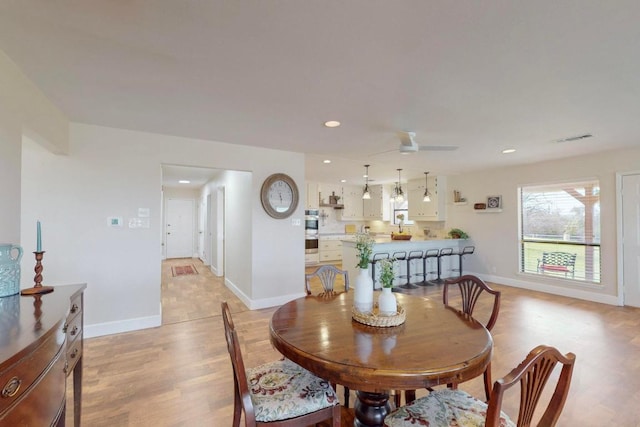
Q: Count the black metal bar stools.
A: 6